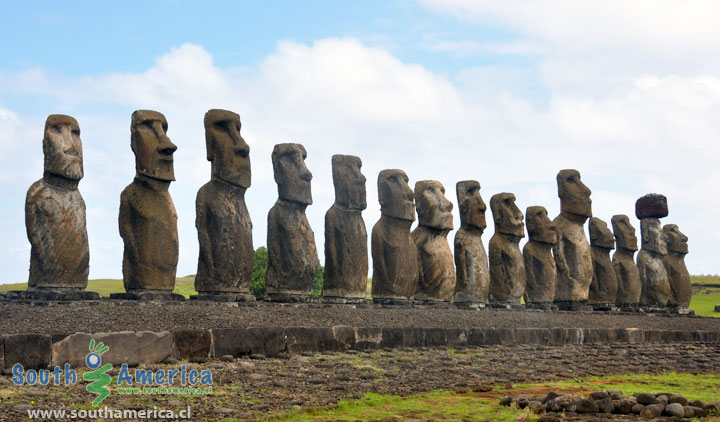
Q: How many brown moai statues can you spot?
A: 15